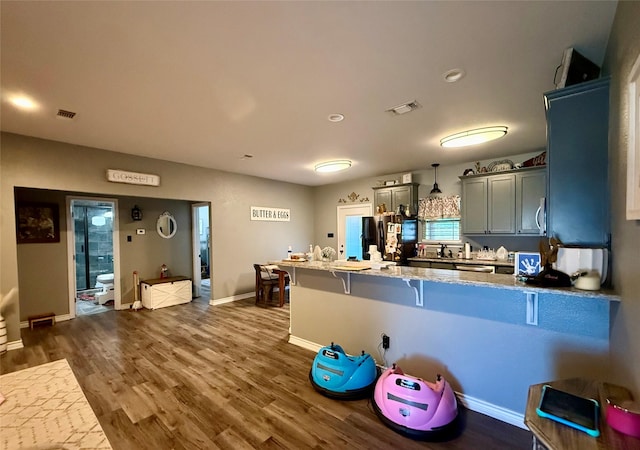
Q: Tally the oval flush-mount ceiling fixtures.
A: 2